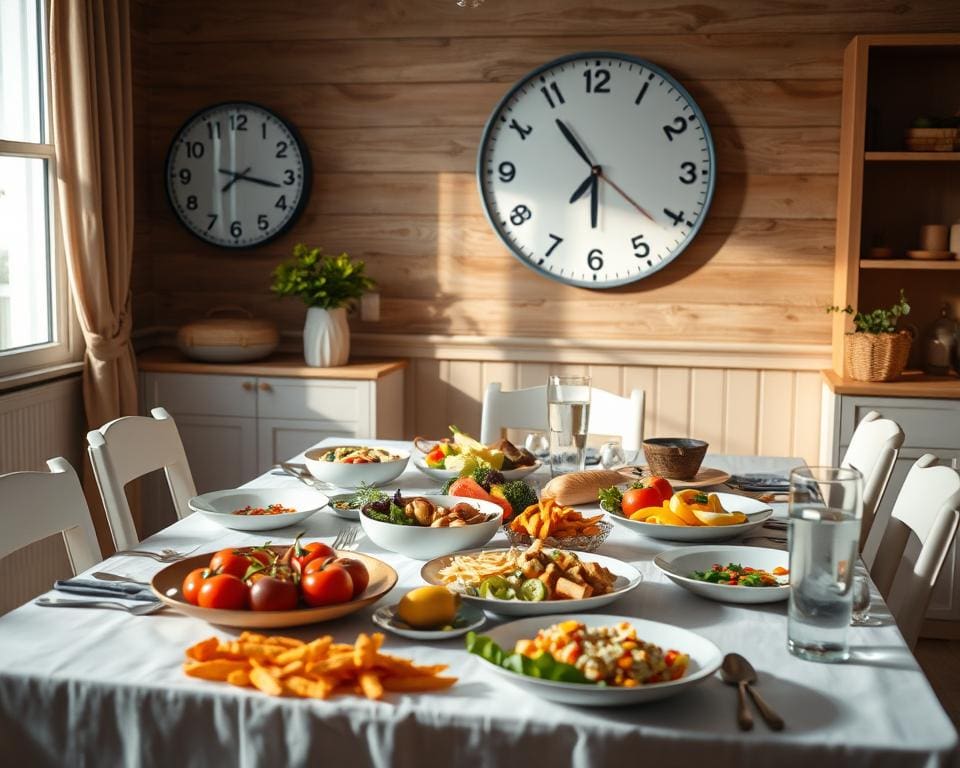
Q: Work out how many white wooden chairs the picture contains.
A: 5